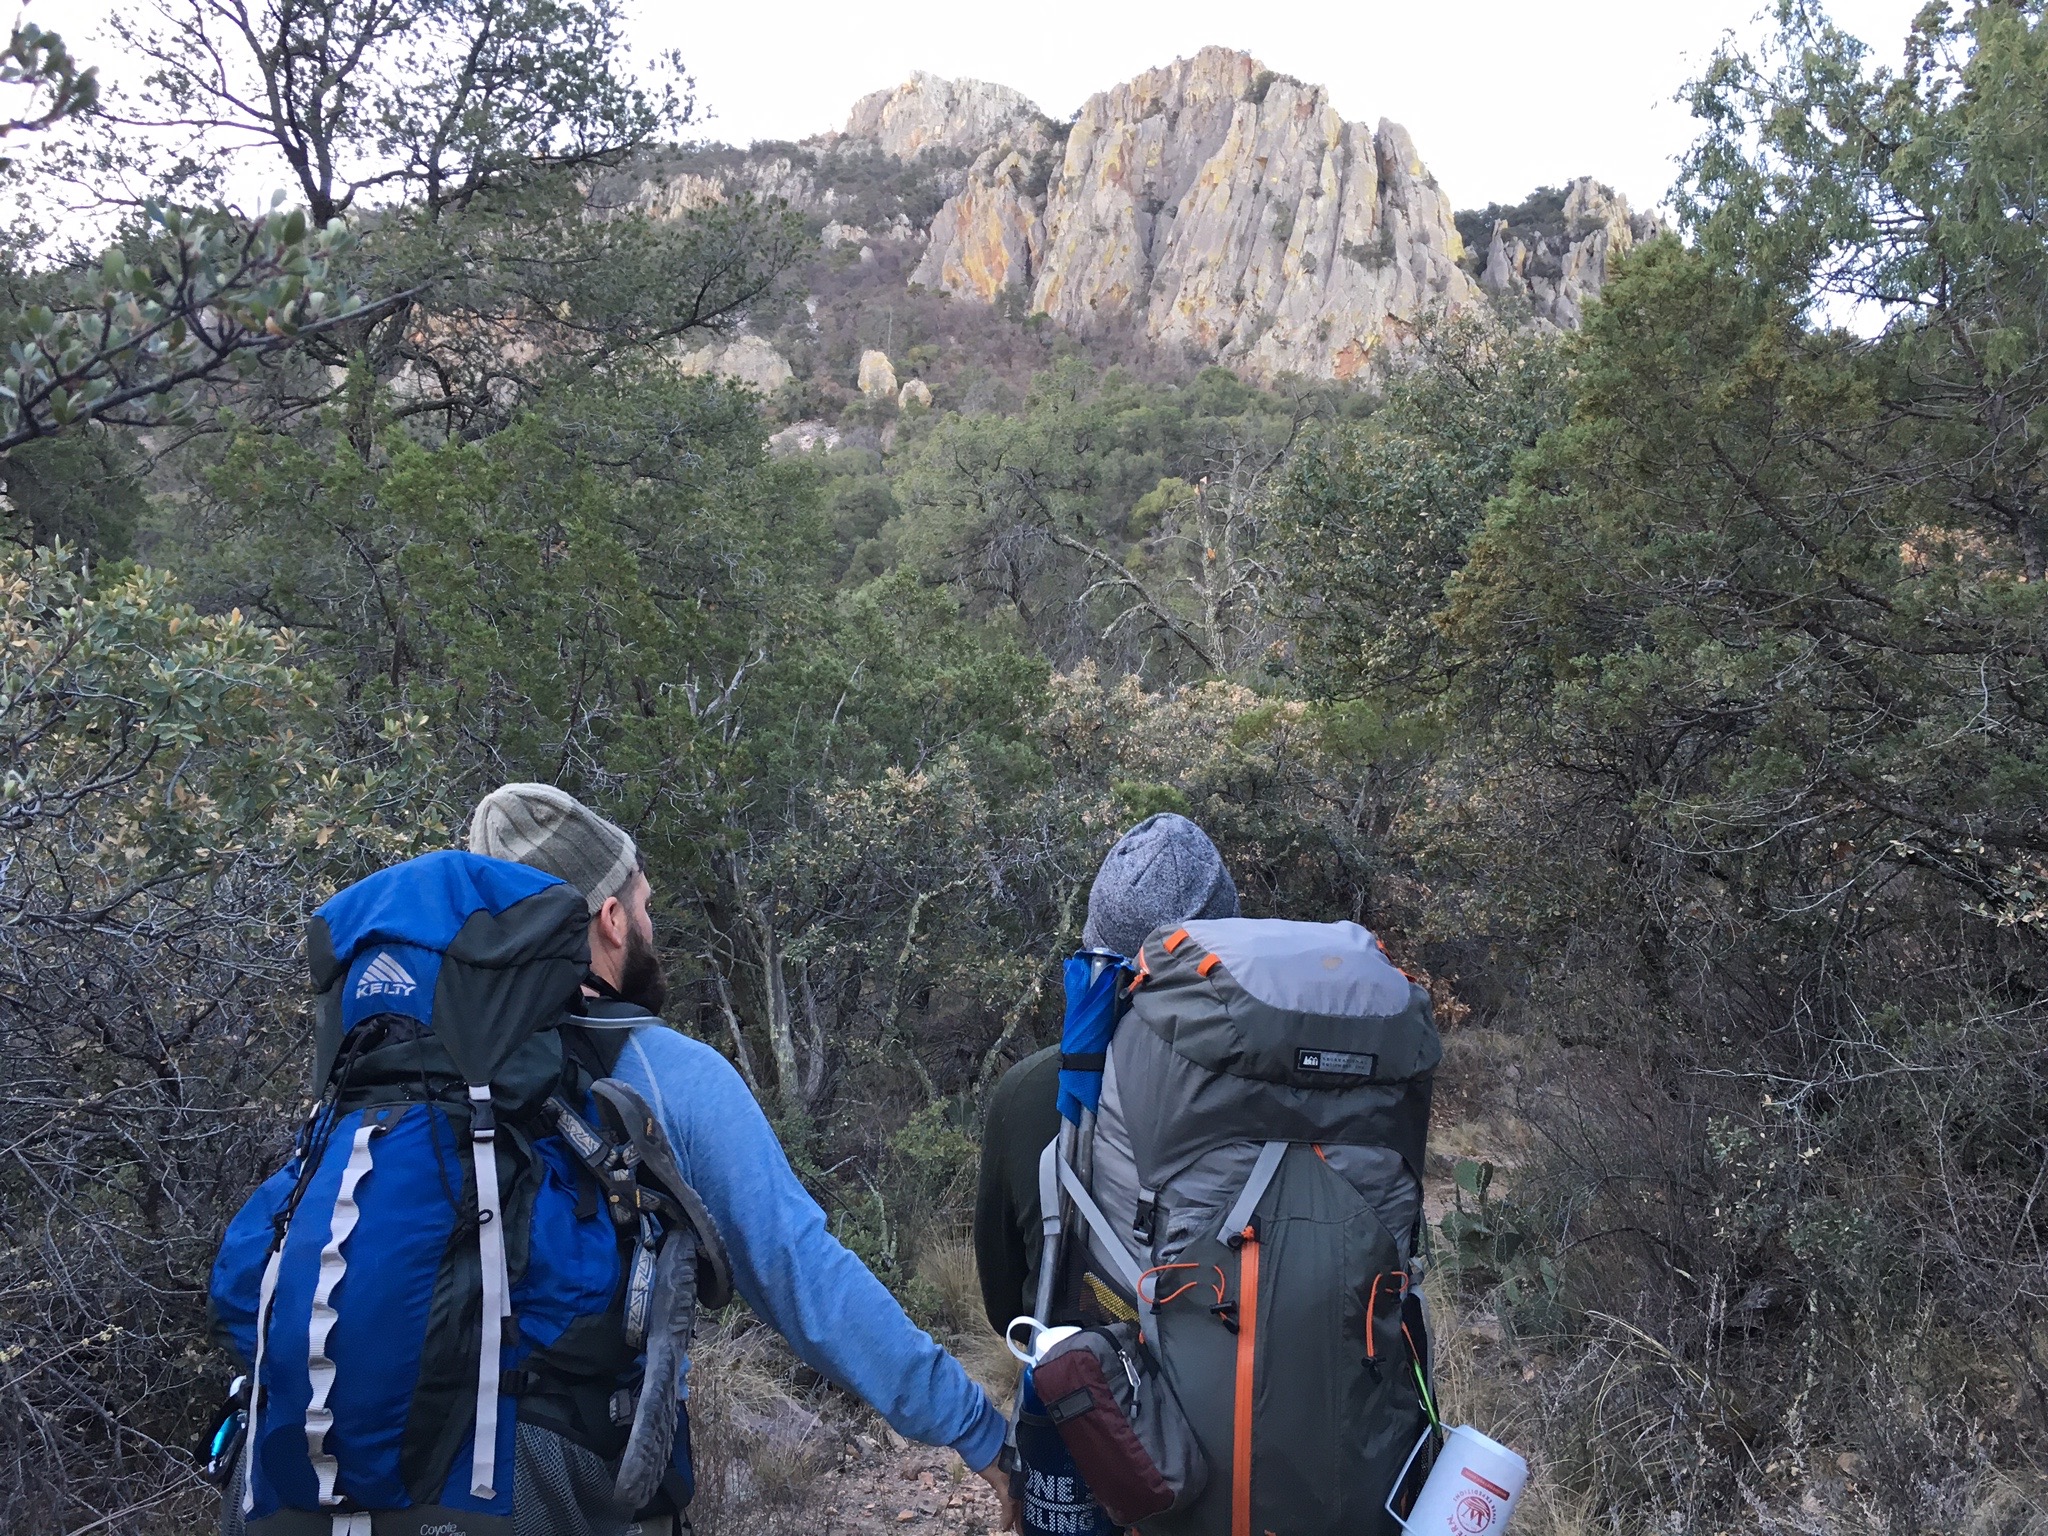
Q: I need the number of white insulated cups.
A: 1